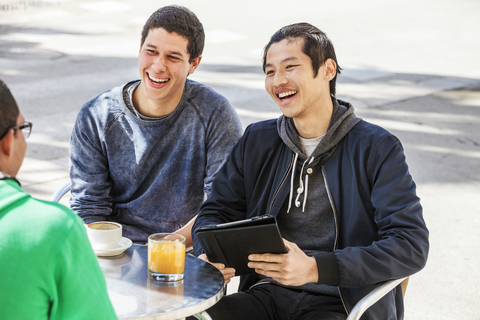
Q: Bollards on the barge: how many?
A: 0